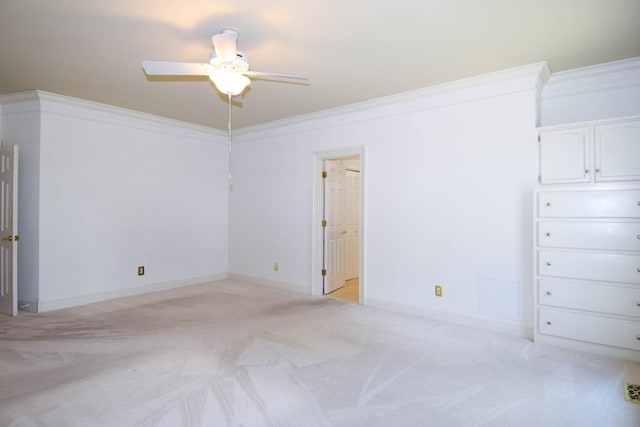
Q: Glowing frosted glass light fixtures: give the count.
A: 1